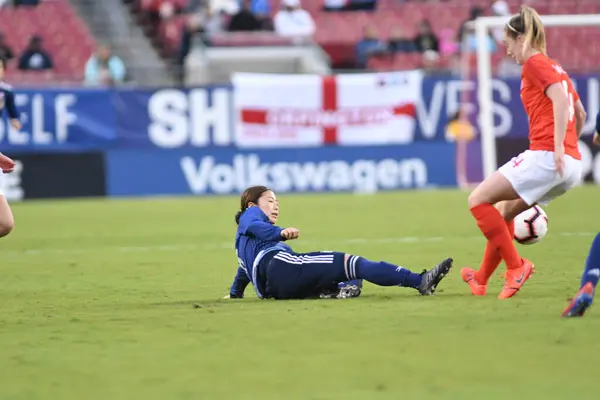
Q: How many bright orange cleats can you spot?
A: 2